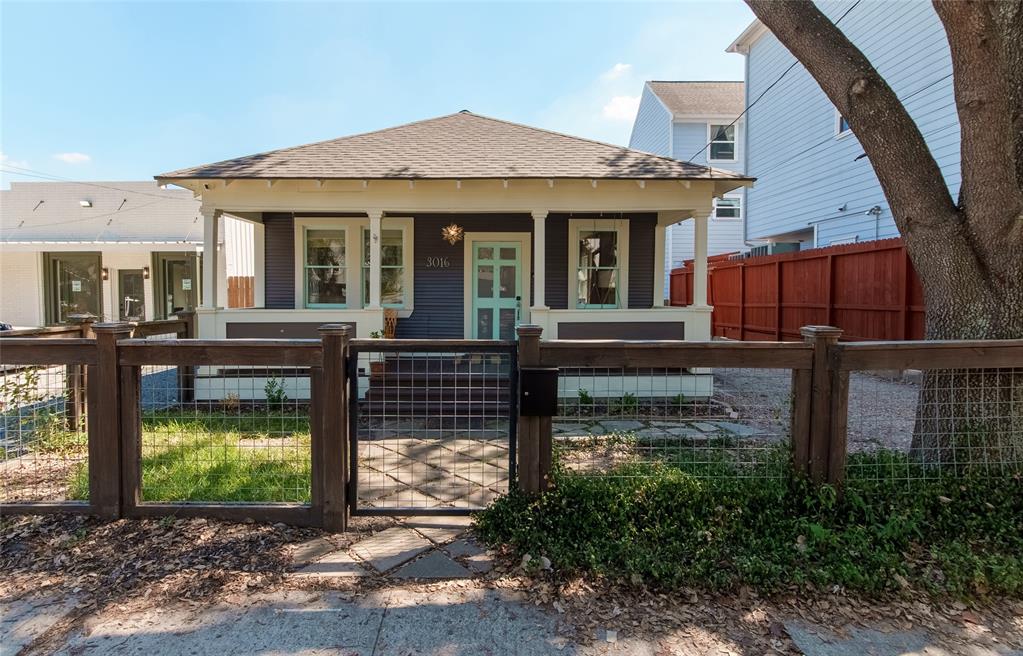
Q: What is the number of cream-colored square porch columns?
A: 4